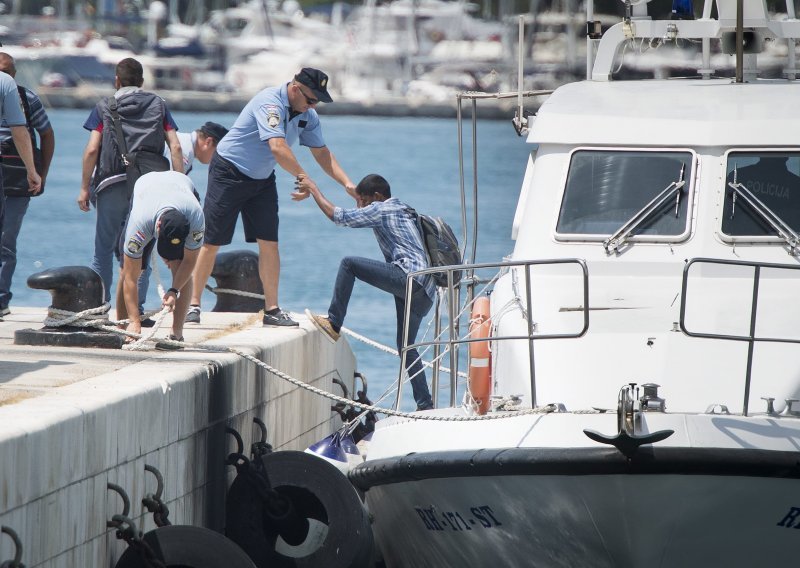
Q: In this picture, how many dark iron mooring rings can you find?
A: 7